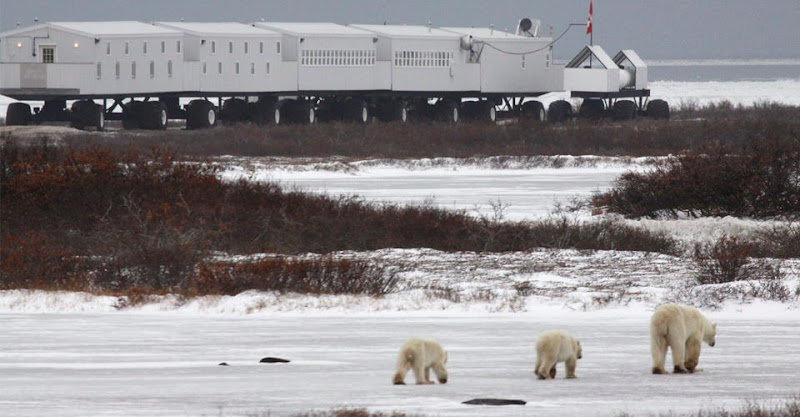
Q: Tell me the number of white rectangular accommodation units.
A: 5